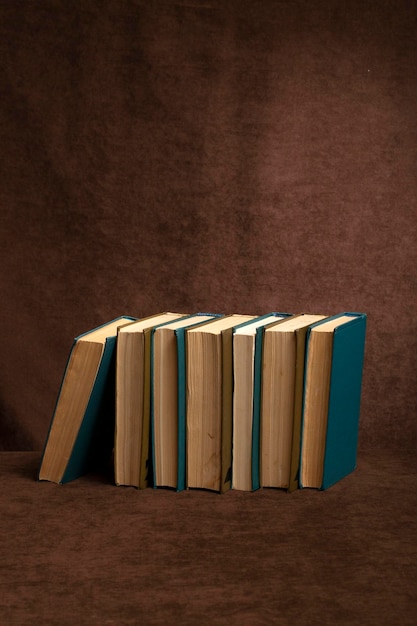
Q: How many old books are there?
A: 7